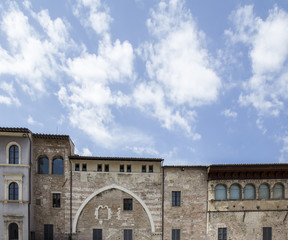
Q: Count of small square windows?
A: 8